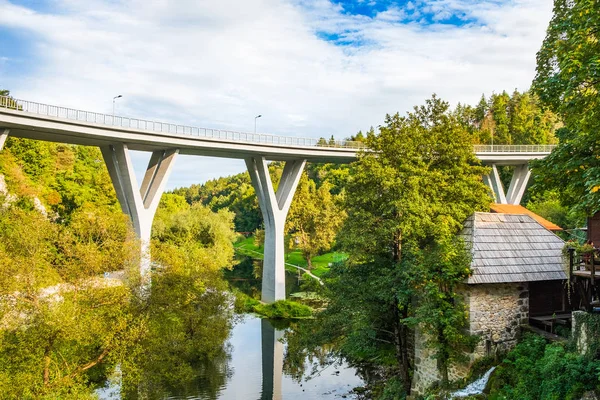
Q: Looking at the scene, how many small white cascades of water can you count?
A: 1